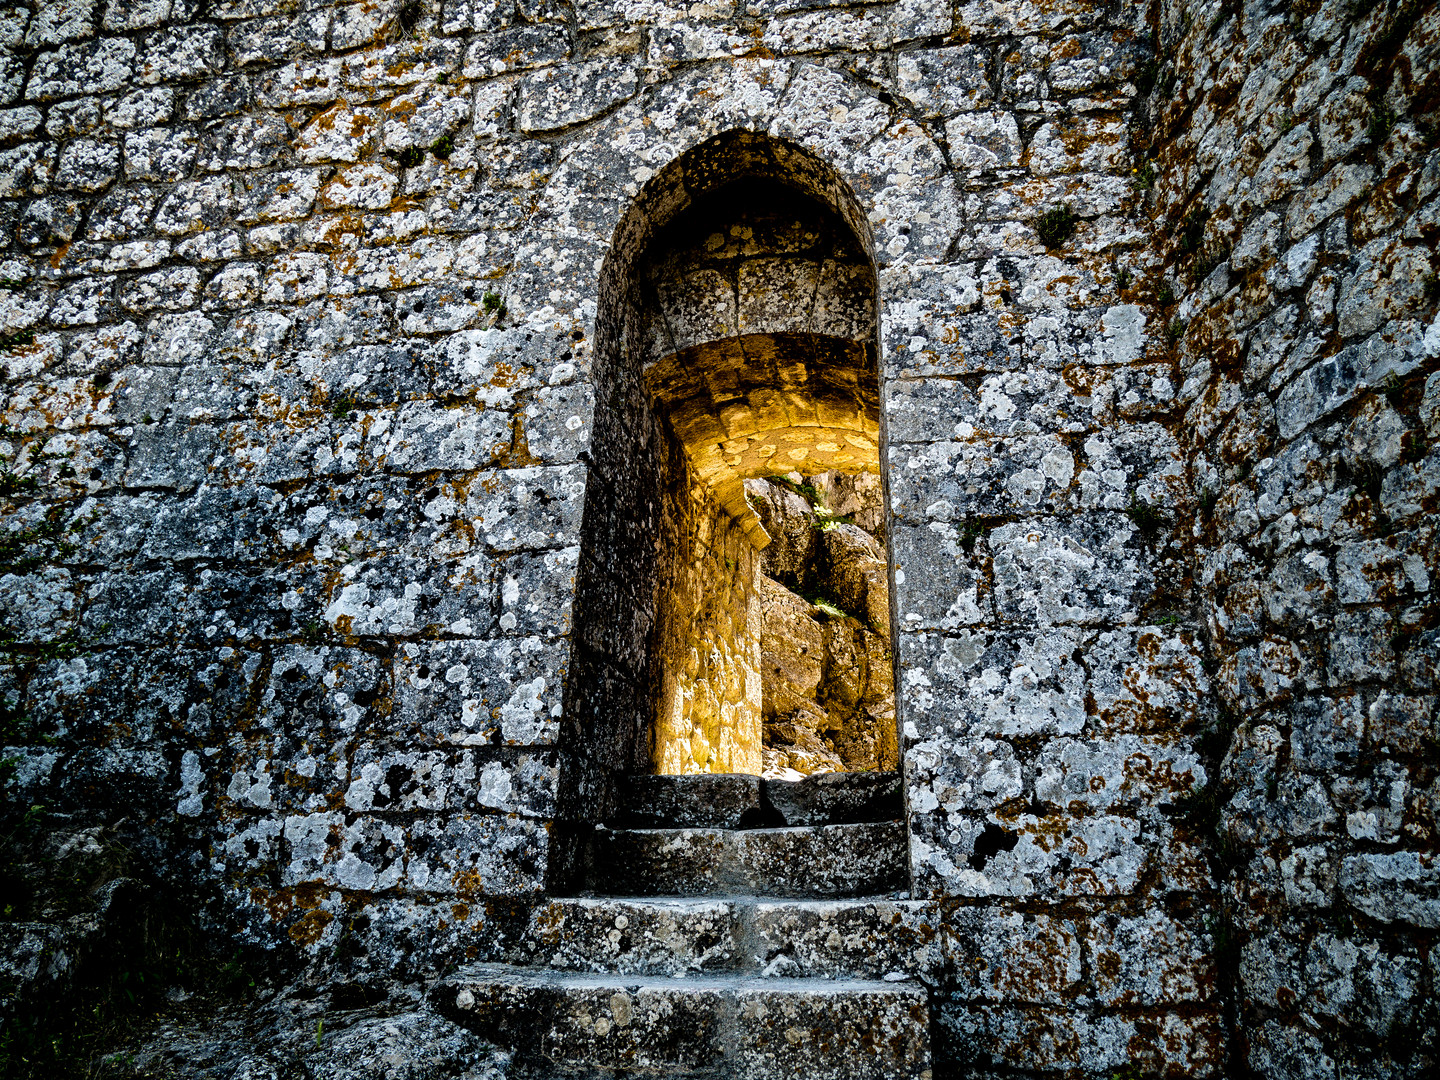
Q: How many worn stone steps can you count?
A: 4